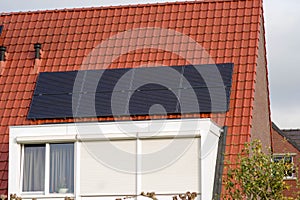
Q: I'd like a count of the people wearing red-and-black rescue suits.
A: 0